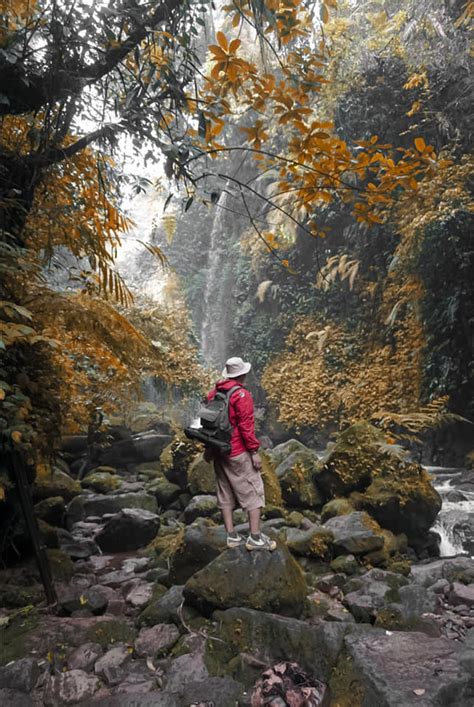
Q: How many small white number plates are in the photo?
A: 0